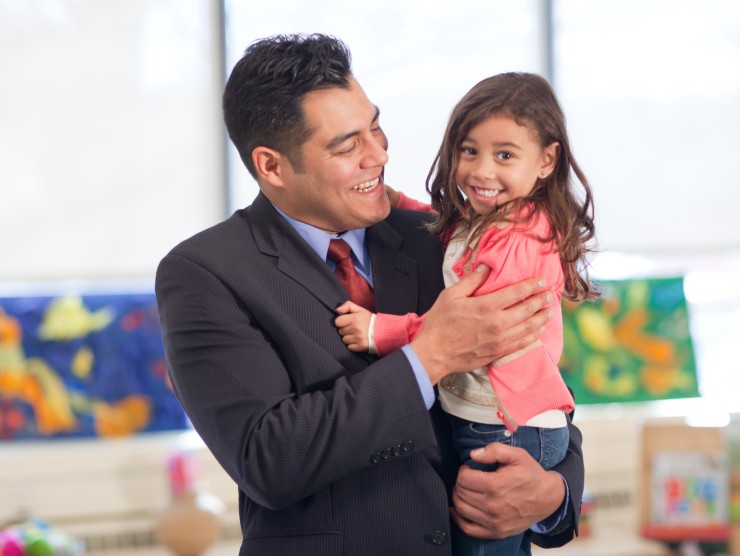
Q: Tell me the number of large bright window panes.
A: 3